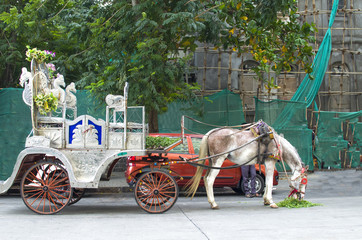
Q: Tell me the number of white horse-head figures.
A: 3